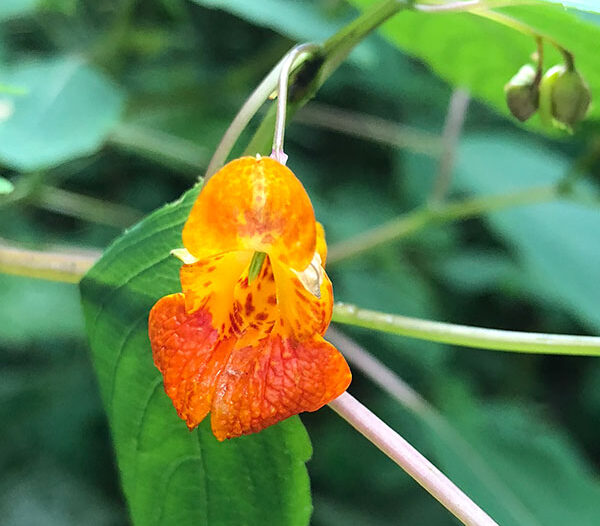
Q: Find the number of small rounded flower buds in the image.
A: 2